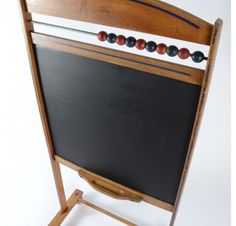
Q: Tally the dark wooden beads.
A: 5